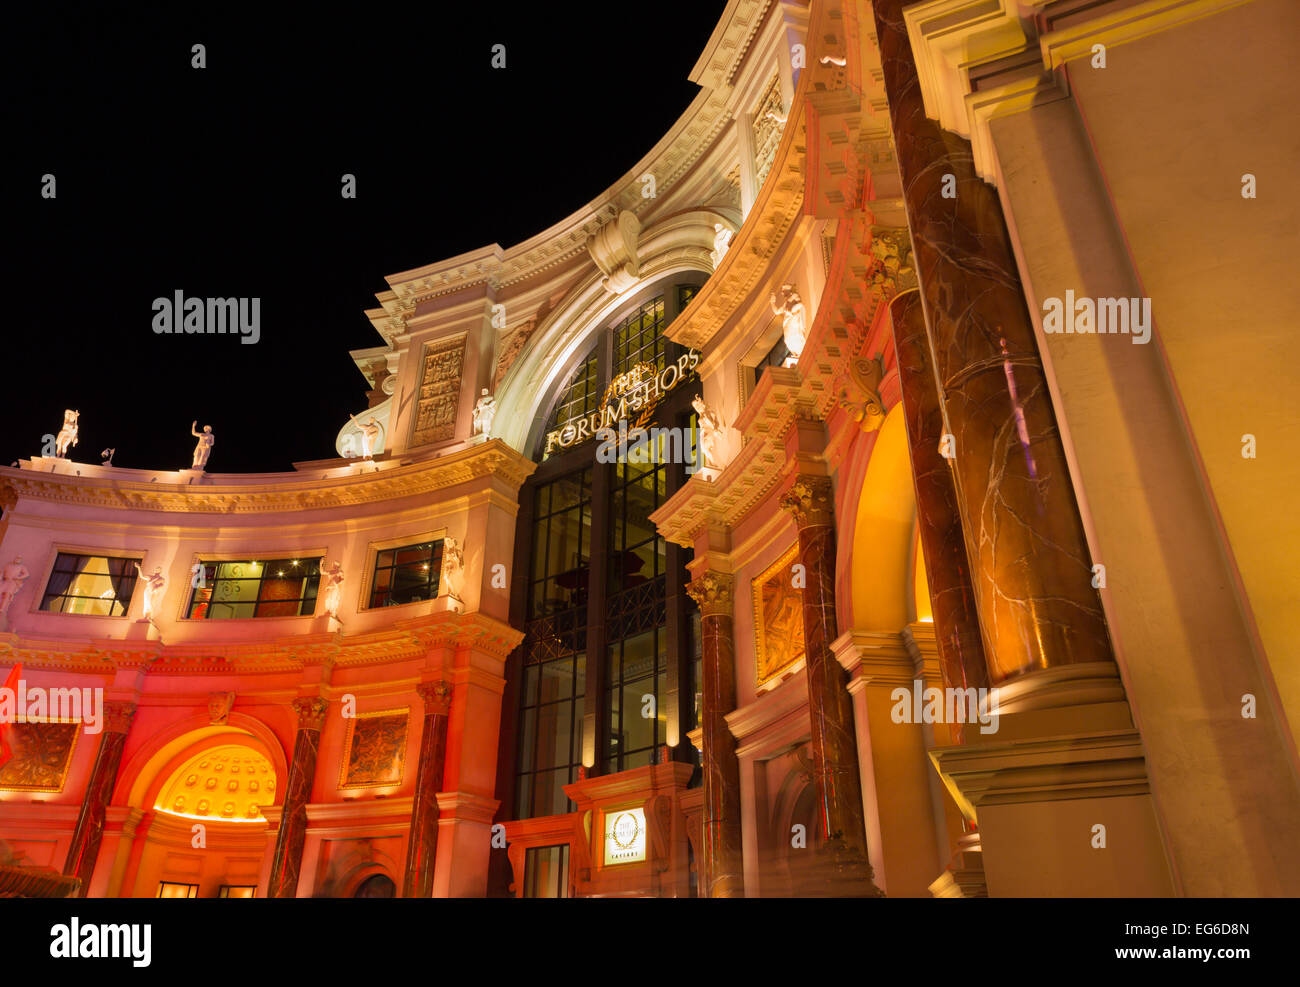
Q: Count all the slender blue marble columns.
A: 0